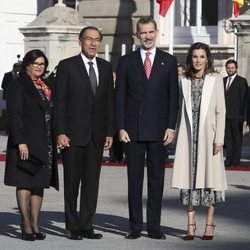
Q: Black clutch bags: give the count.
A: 1